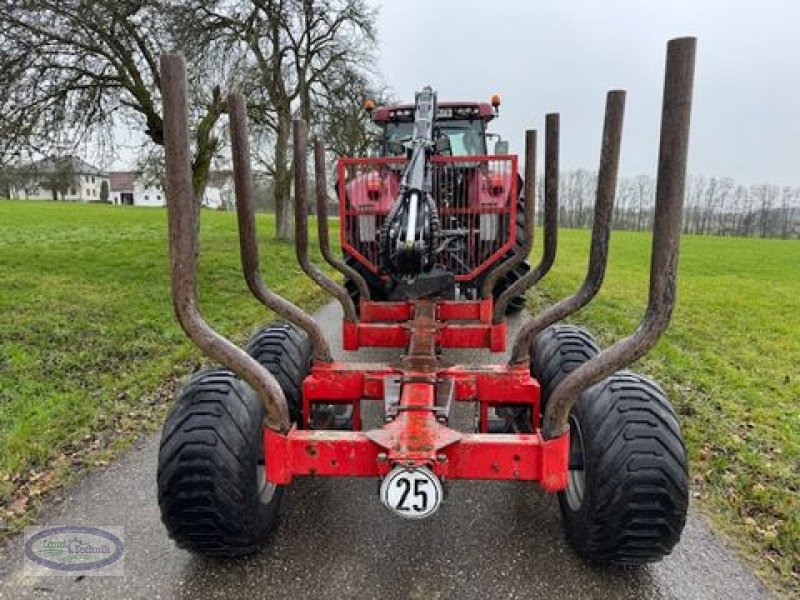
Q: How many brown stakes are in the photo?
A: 8